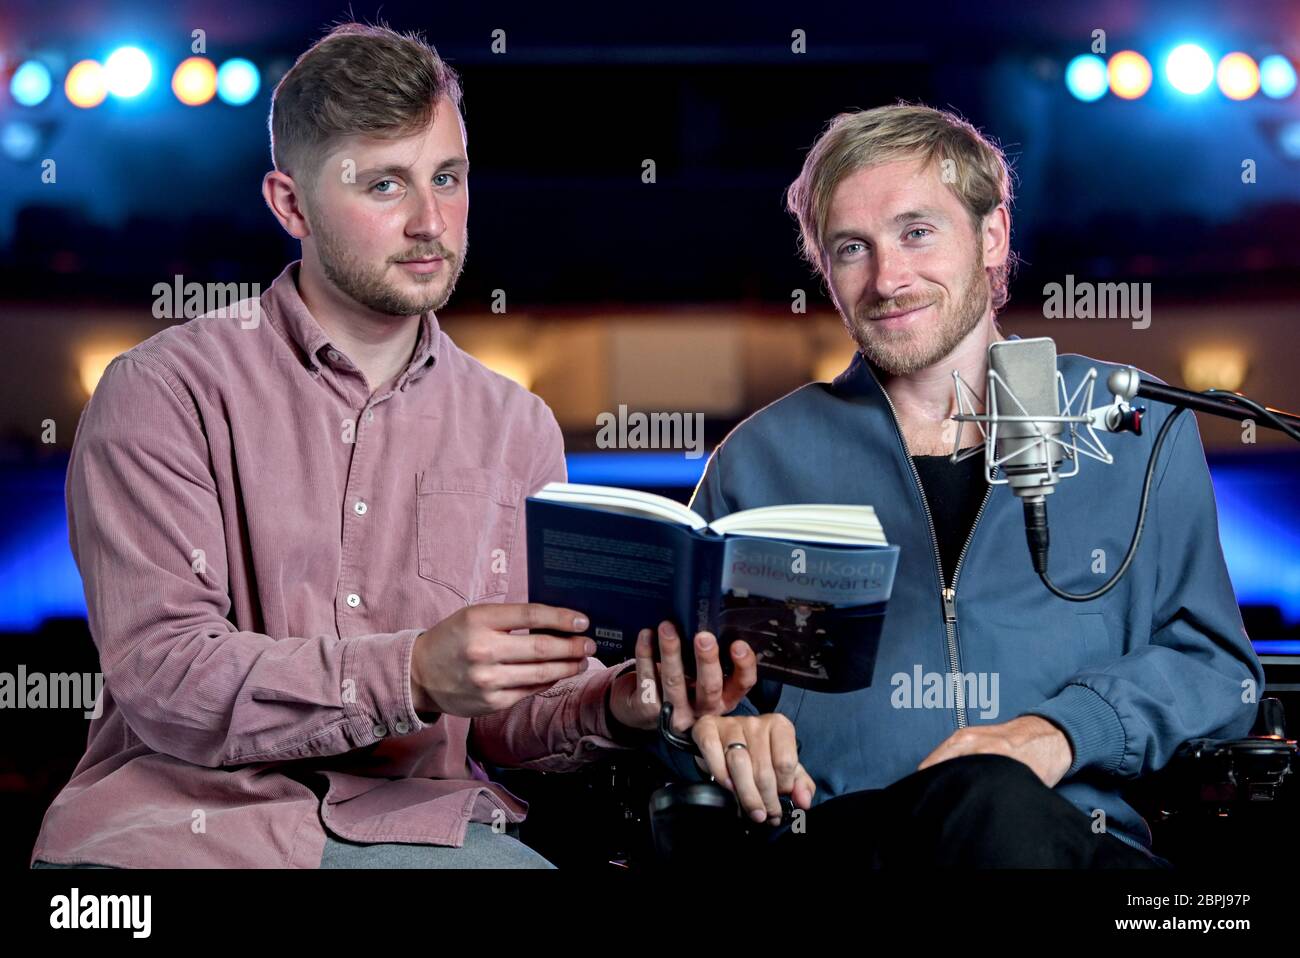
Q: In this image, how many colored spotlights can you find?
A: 10